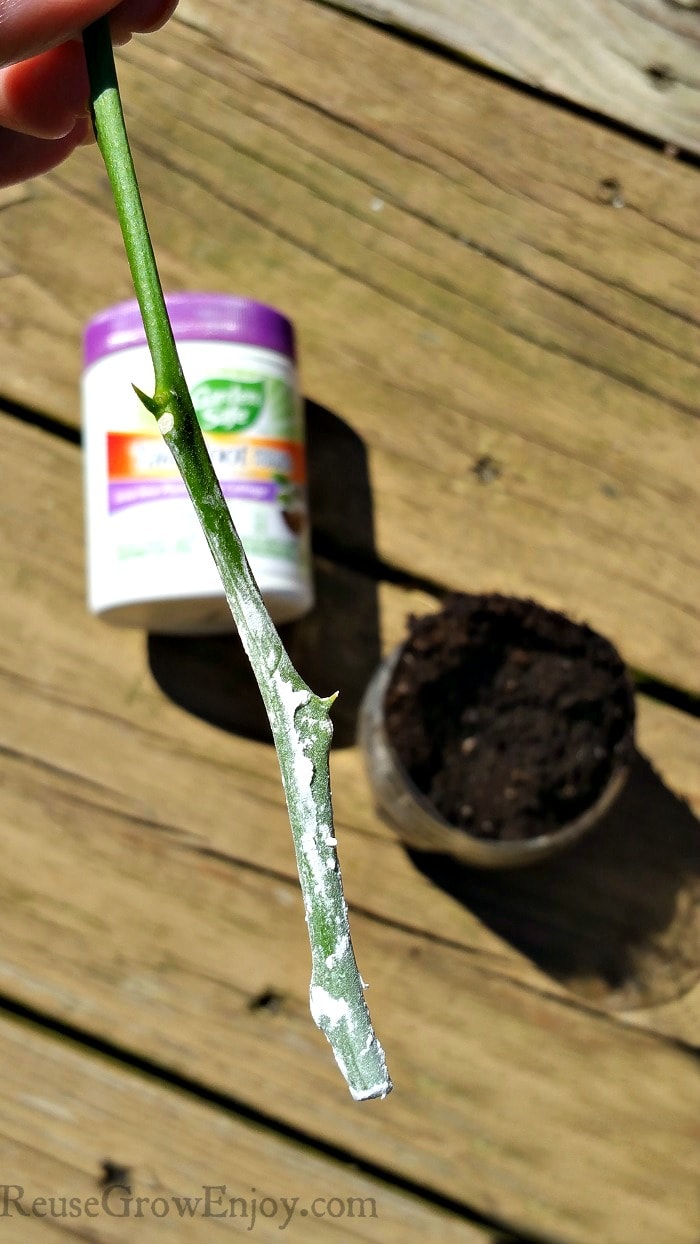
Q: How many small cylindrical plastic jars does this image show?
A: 1